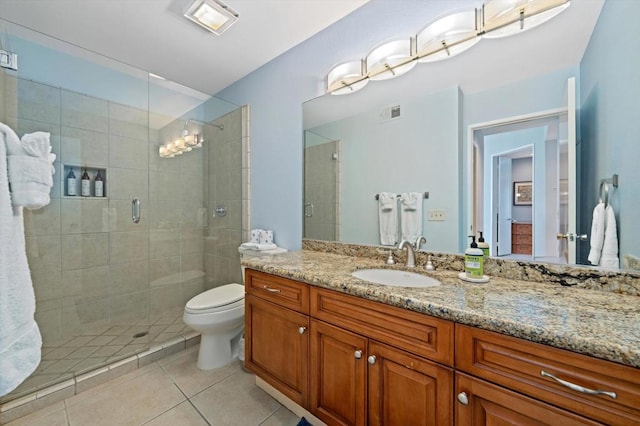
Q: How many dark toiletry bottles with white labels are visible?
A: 3